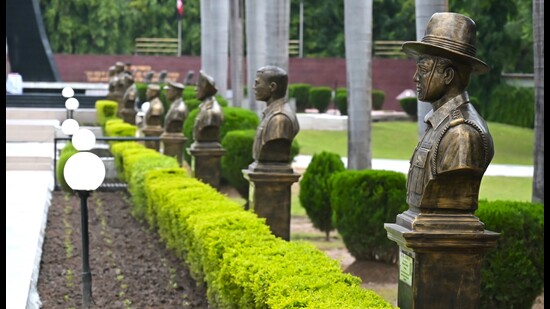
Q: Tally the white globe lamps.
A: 5